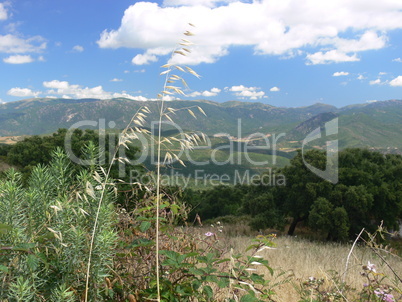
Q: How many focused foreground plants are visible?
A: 2